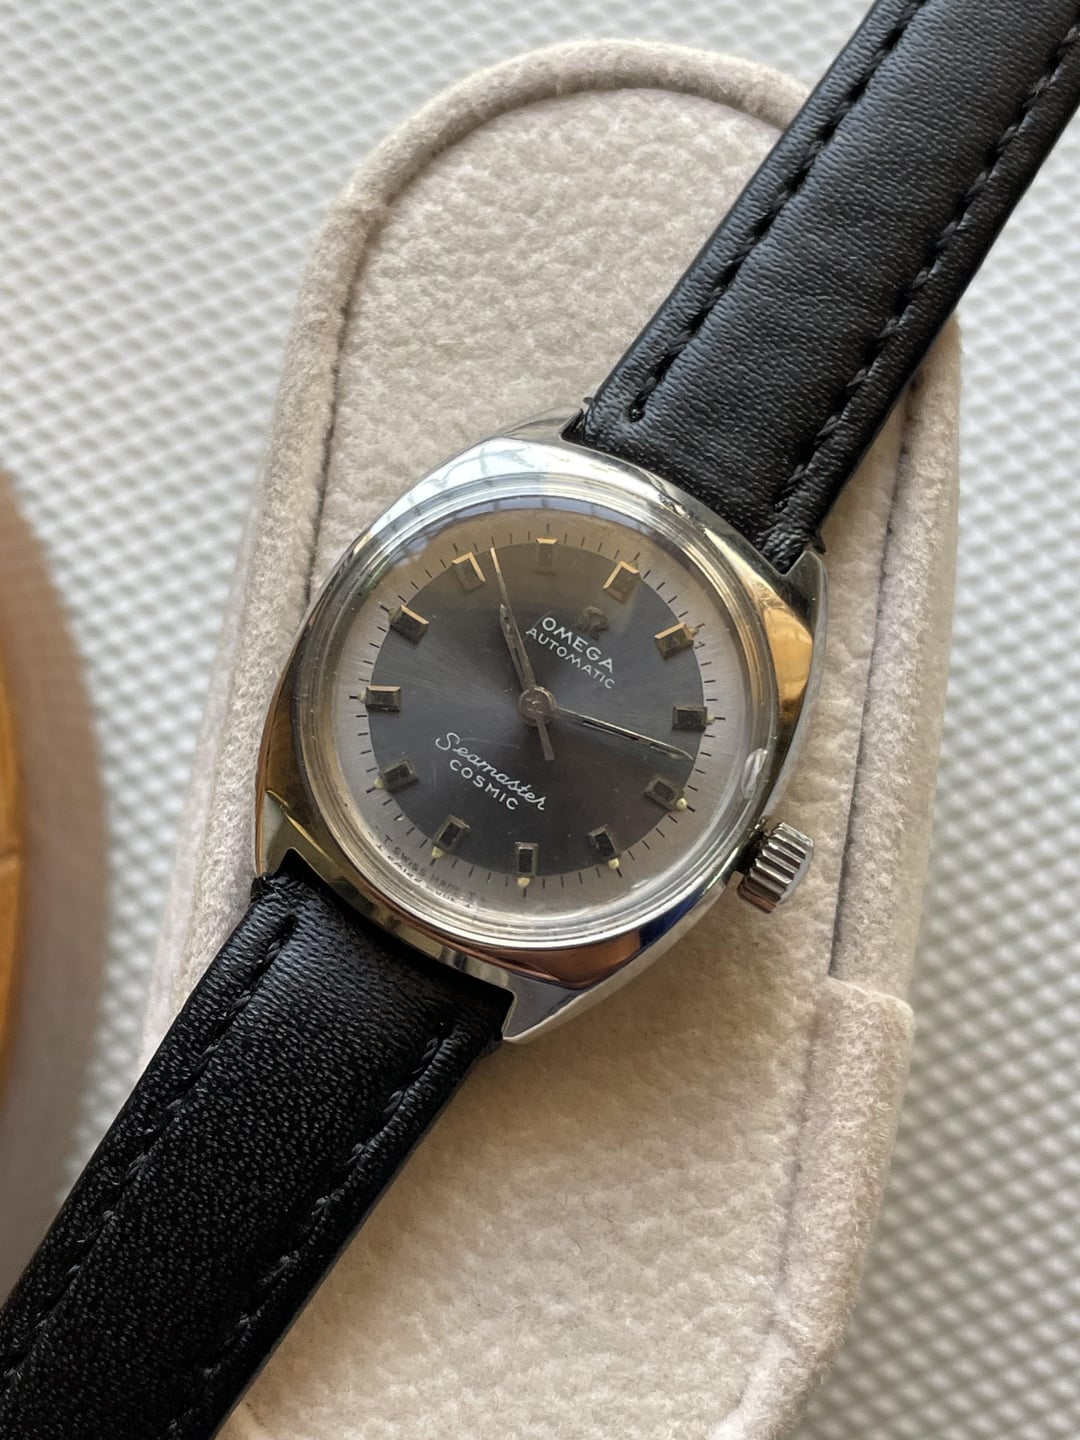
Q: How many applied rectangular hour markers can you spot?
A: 12